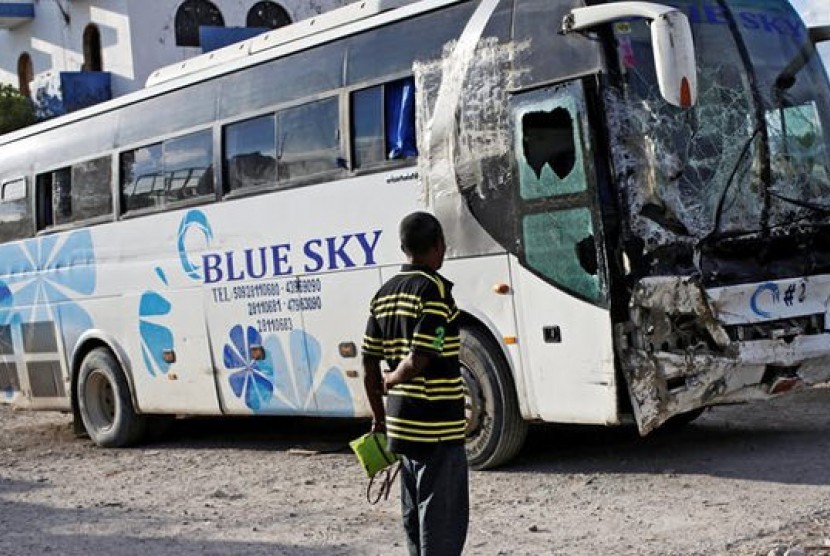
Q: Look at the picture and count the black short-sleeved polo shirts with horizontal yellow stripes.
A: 1